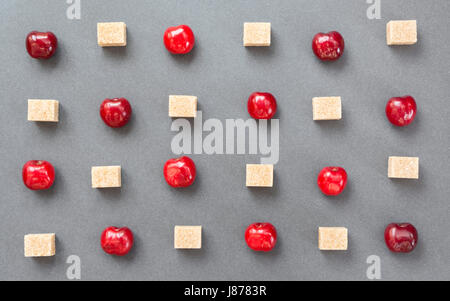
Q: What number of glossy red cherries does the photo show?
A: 12